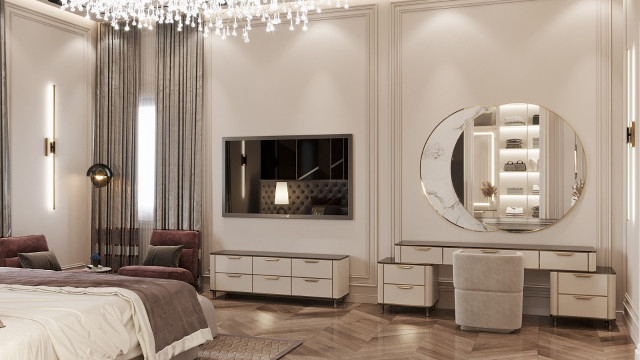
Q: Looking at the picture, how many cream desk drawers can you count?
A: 7